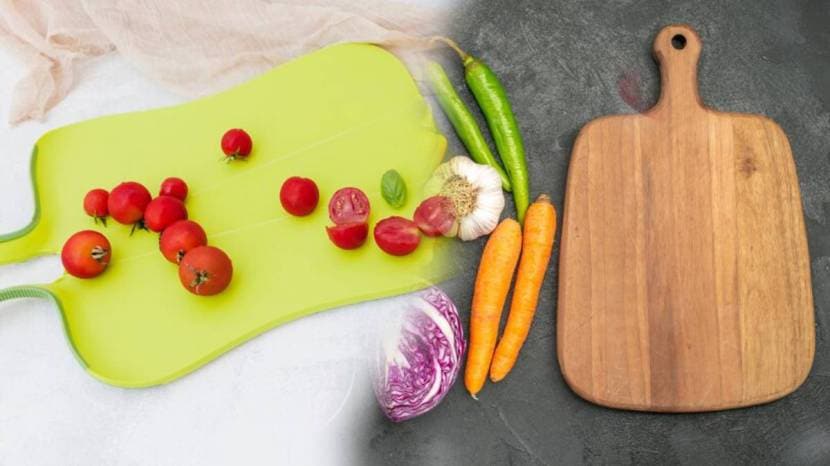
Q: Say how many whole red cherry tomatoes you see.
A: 9